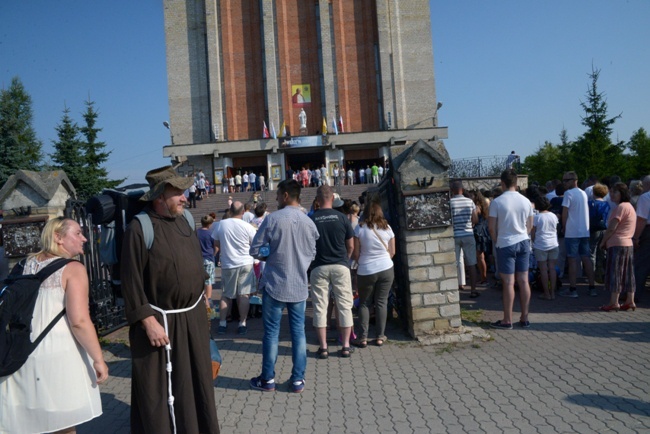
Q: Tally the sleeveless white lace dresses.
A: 1